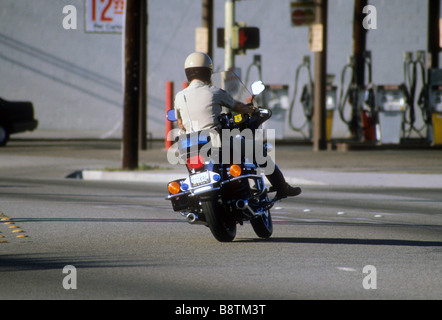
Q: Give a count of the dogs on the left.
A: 0